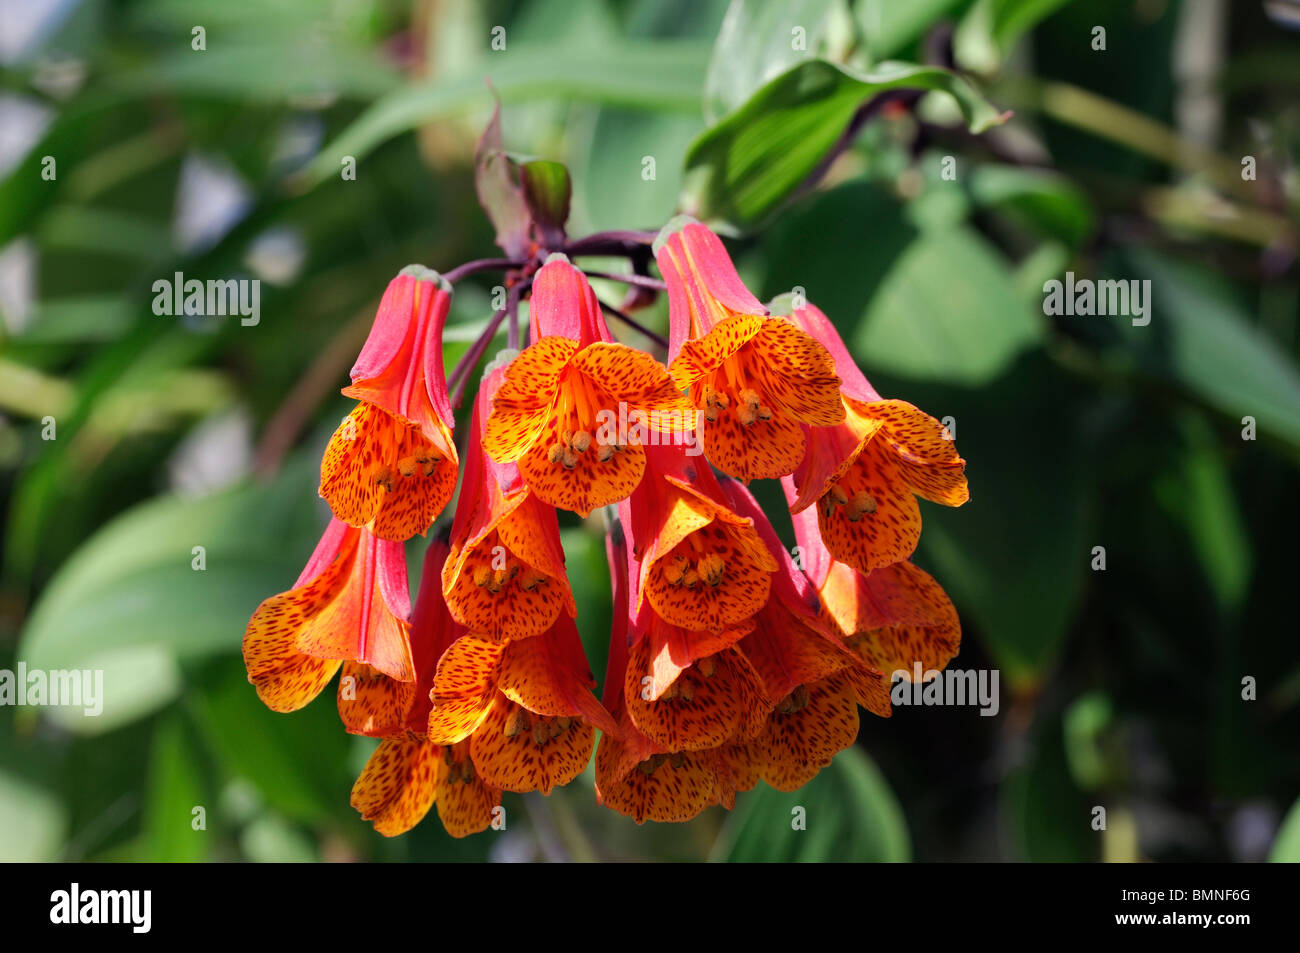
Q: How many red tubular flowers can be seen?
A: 13